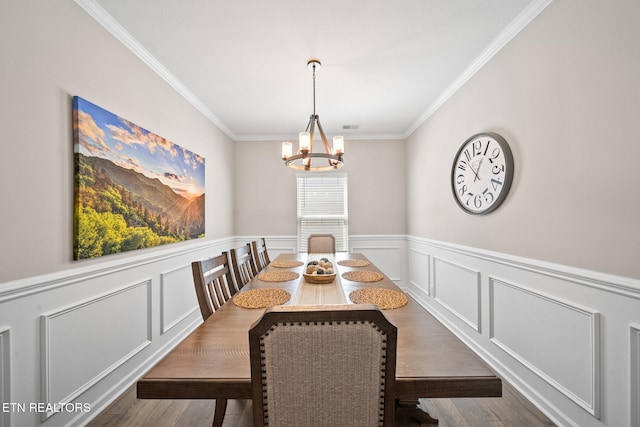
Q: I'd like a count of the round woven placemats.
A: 6